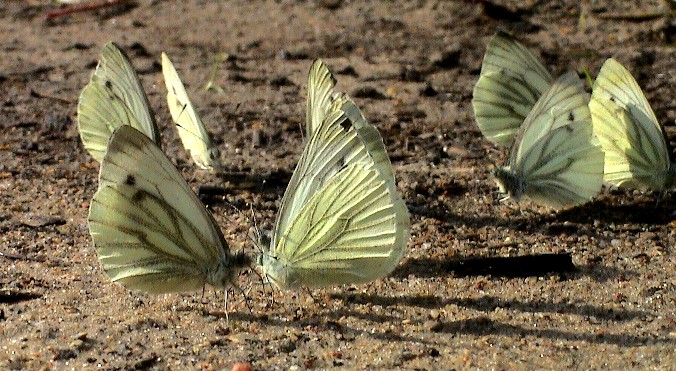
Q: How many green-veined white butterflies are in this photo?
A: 8